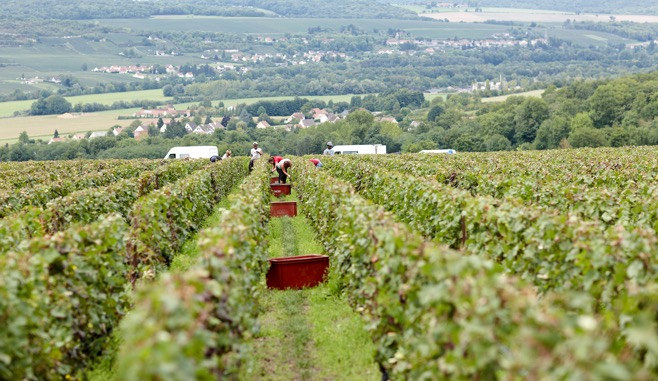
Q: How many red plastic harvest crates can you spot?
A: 4